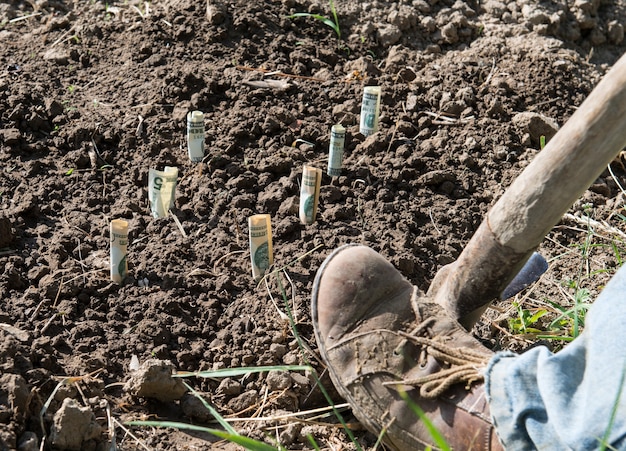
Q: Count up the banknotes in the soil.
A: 7